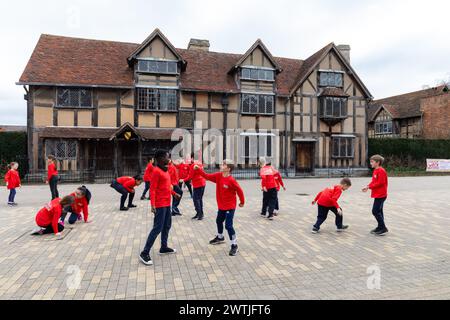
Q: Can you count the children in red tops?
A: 15